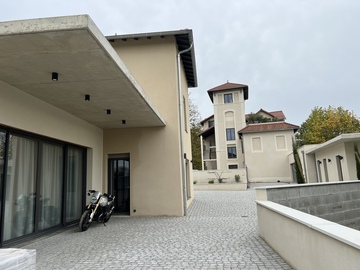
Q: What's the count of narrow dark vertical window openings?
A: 3